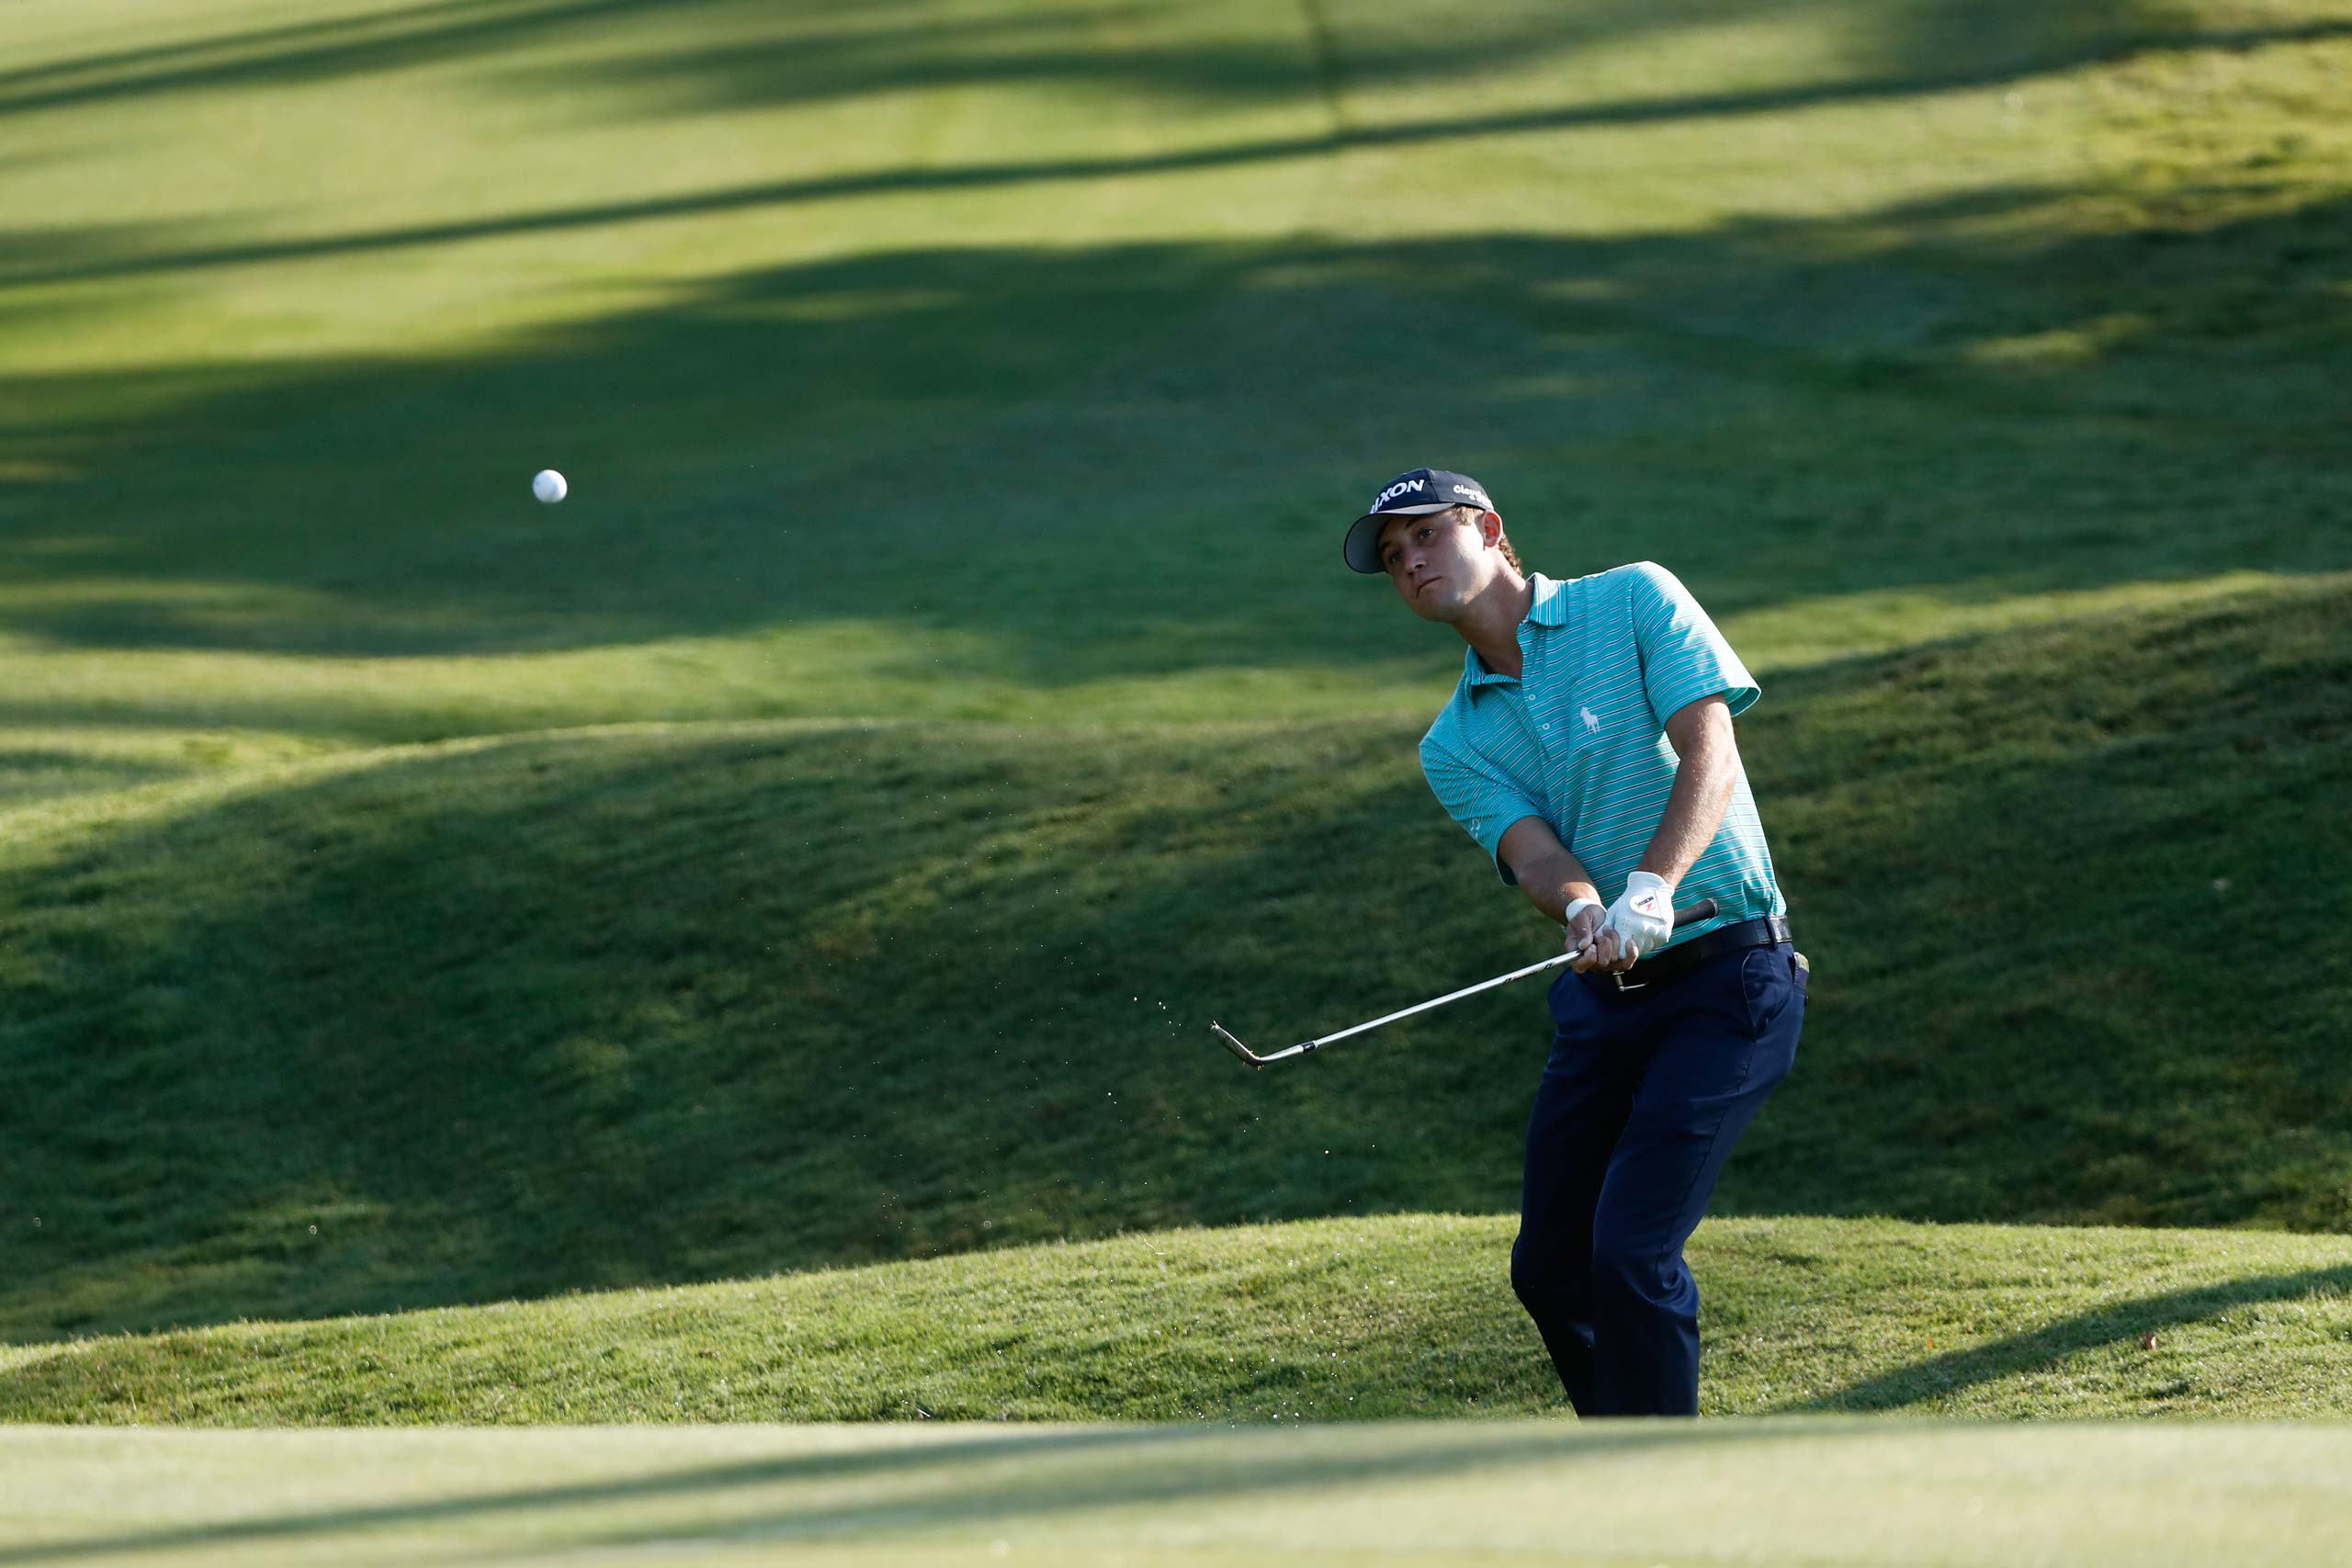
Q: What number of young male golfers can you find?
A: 1